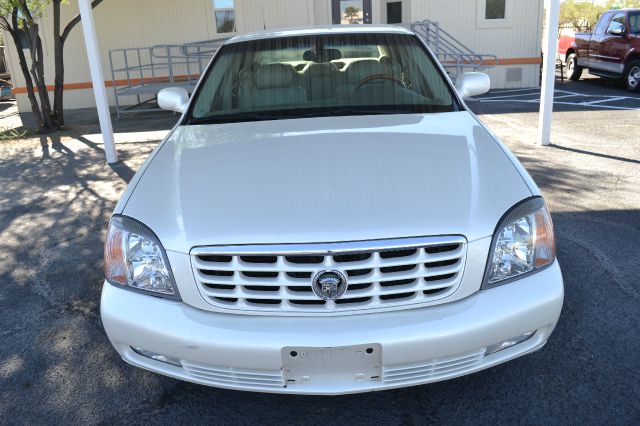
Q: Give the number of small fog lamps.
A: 2